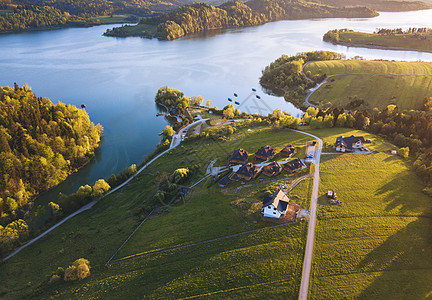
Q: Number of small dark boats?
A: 5